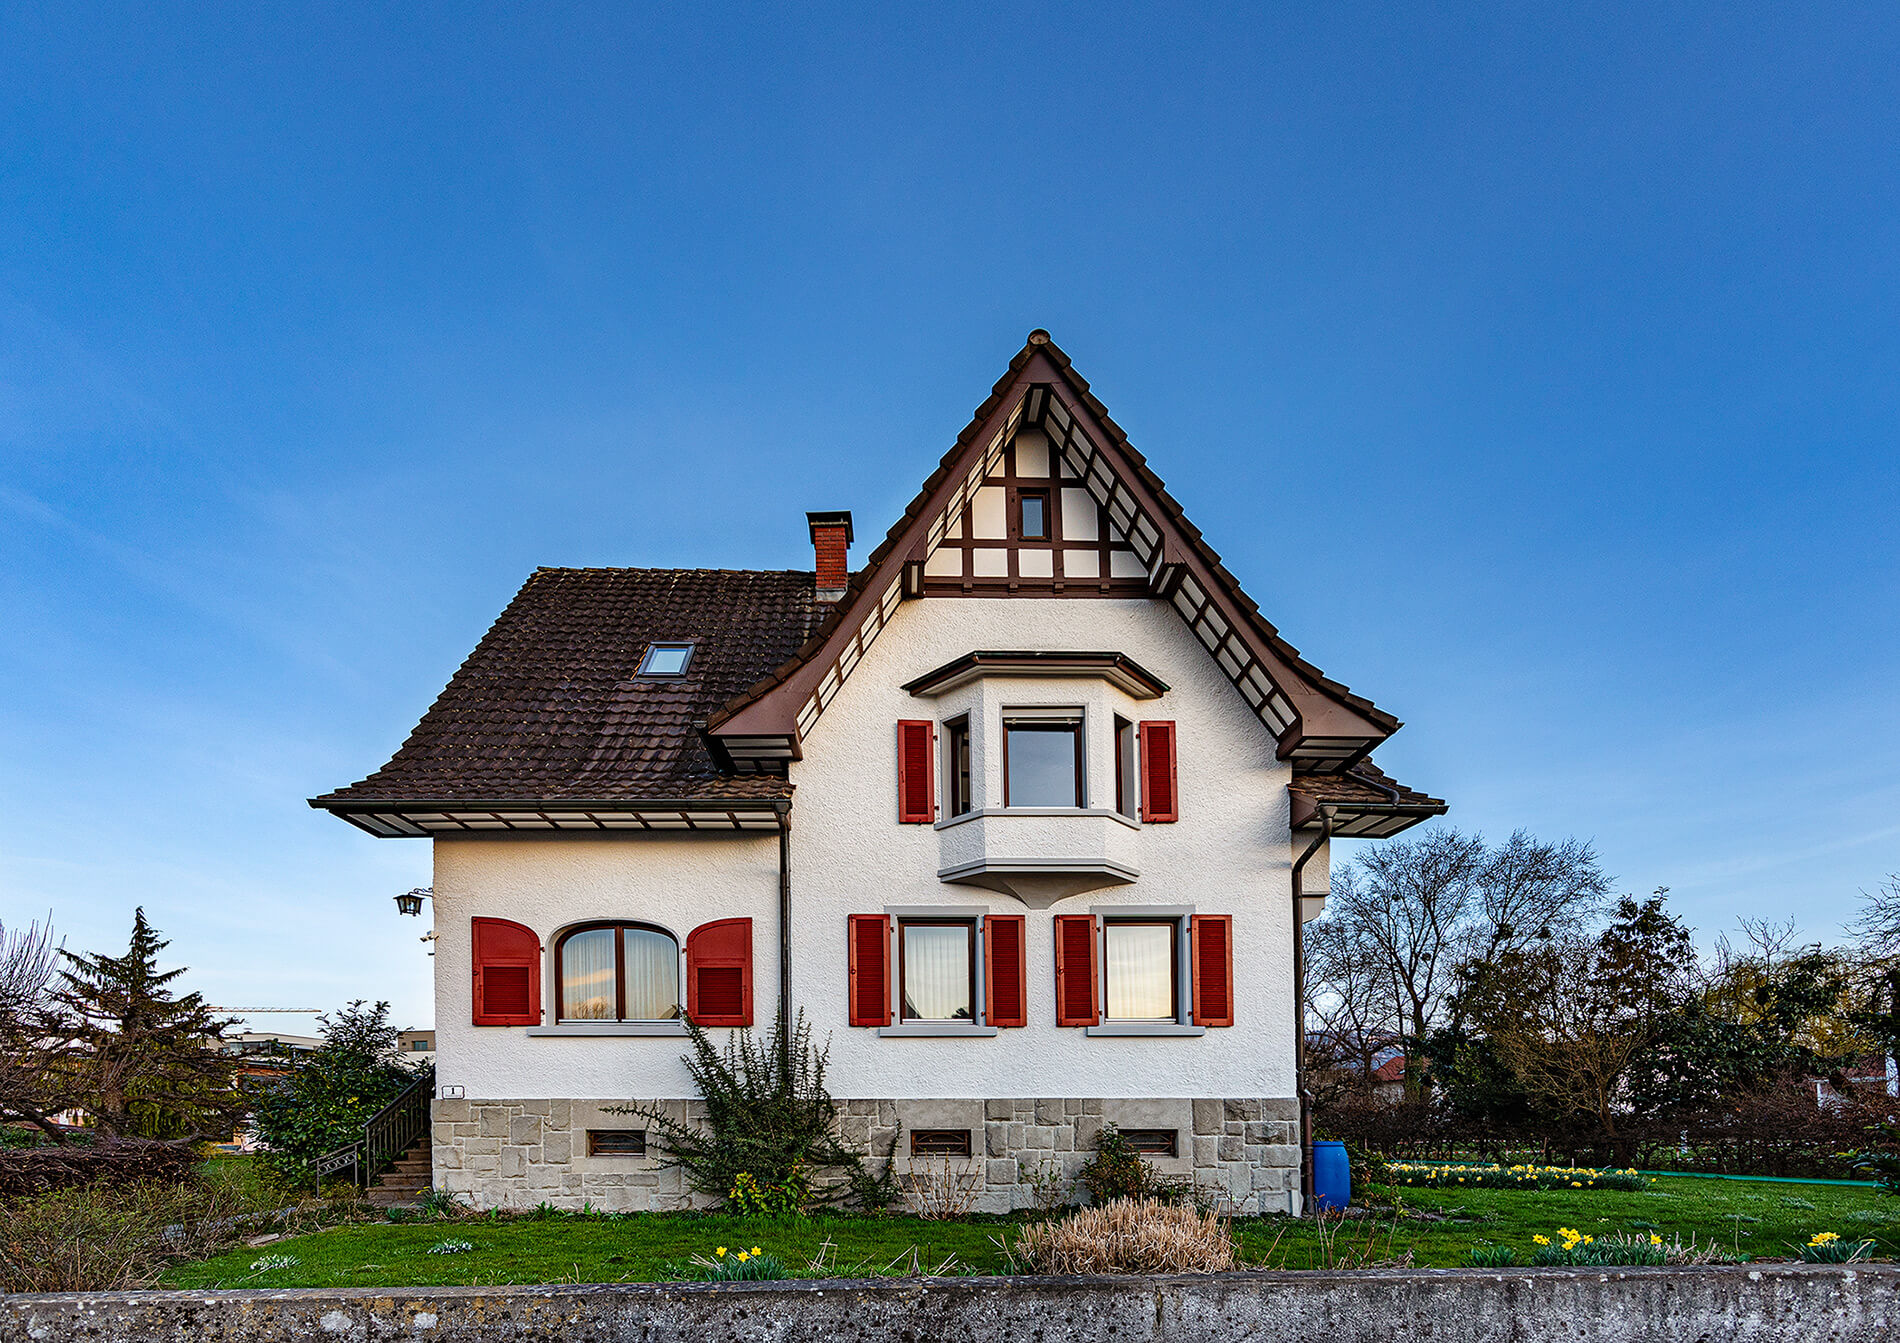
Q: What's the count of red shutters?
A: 8